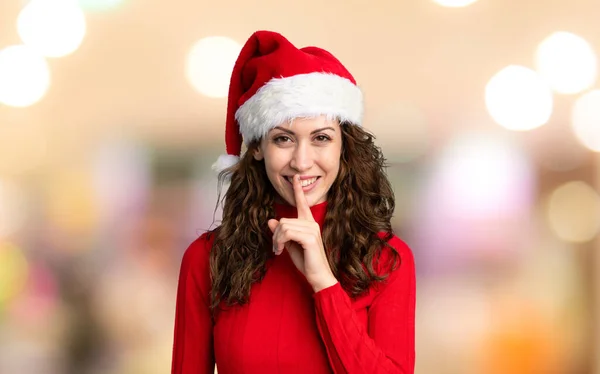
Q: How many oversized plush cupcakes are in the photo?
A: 0